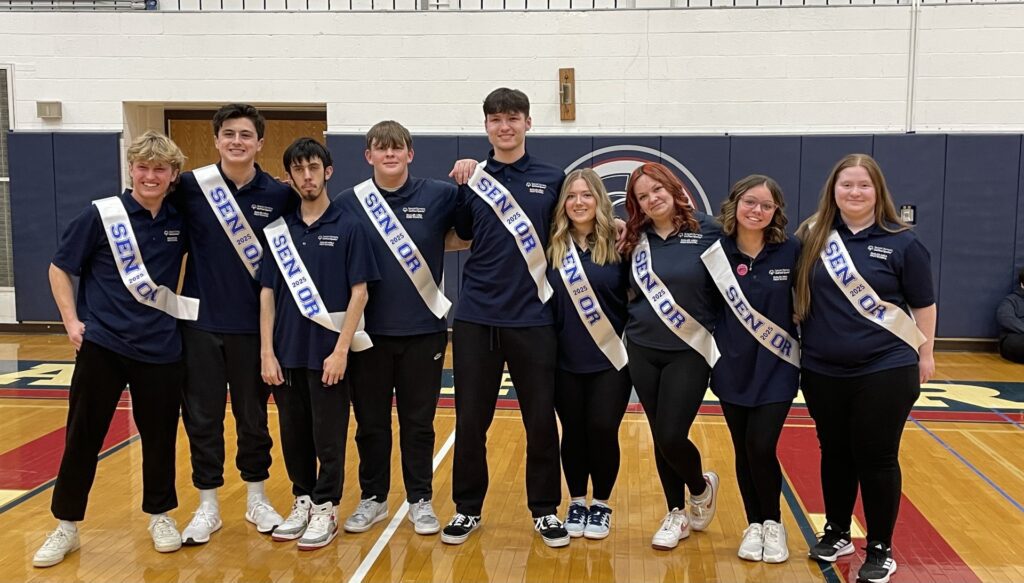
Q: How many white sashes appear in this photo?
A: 9